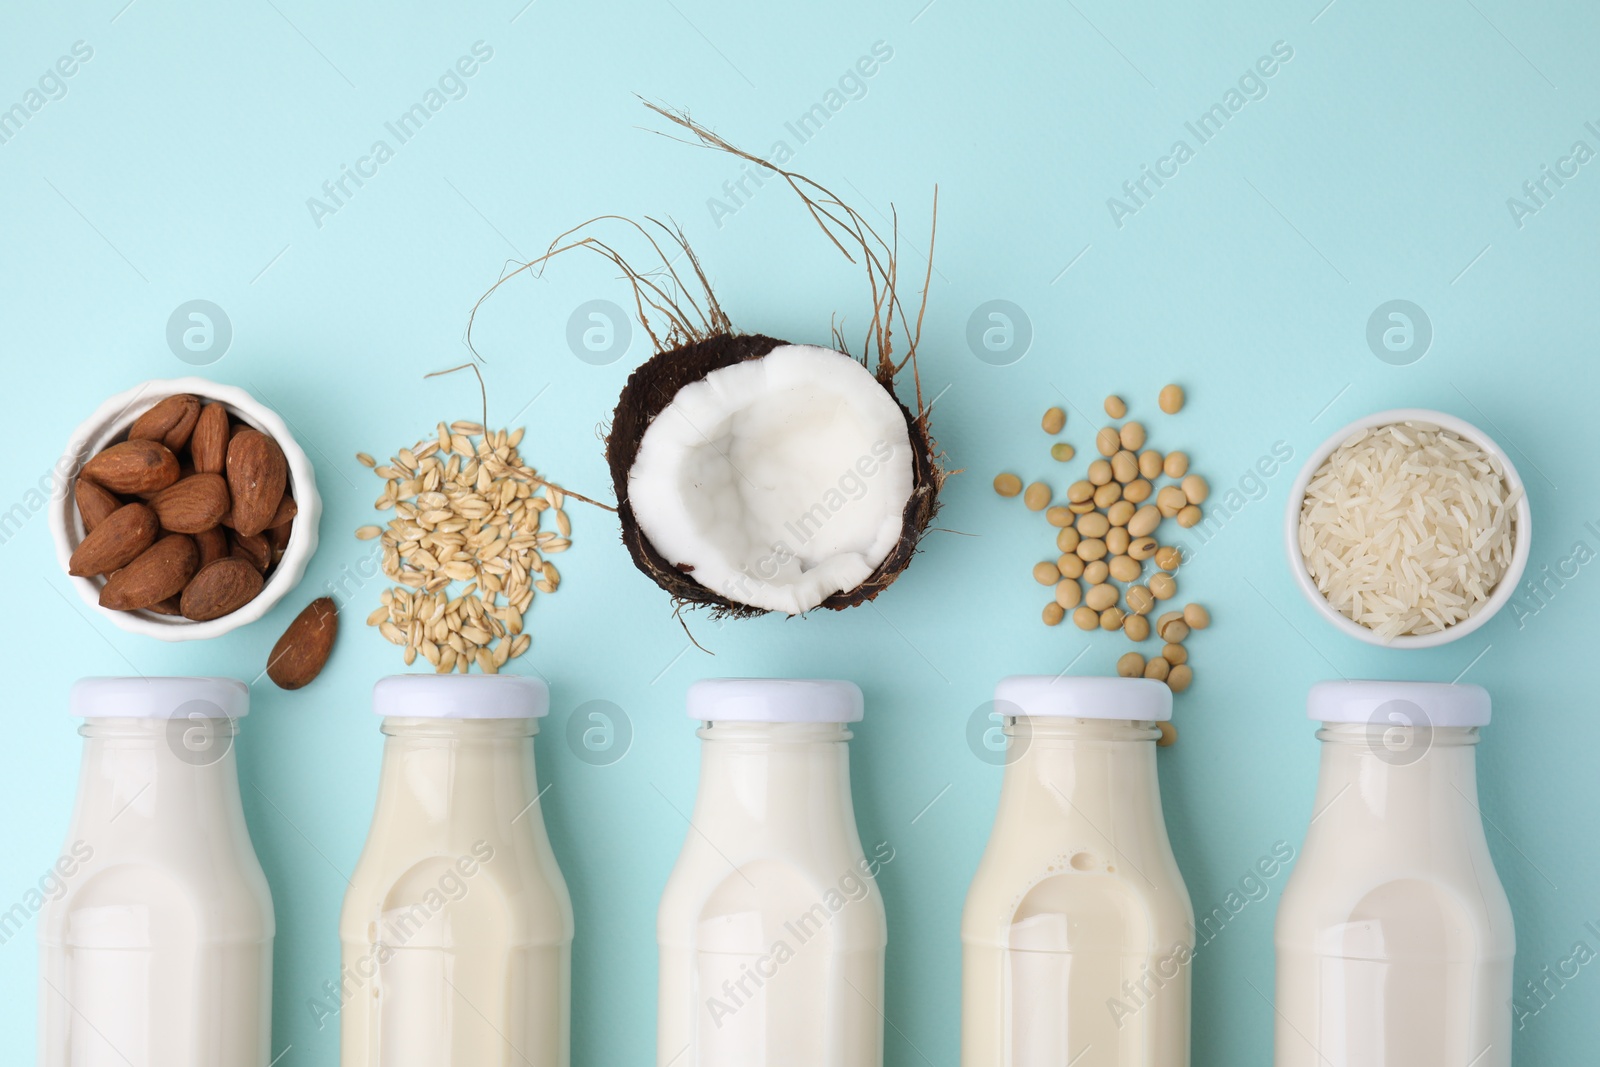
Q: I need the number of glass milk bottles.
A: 5